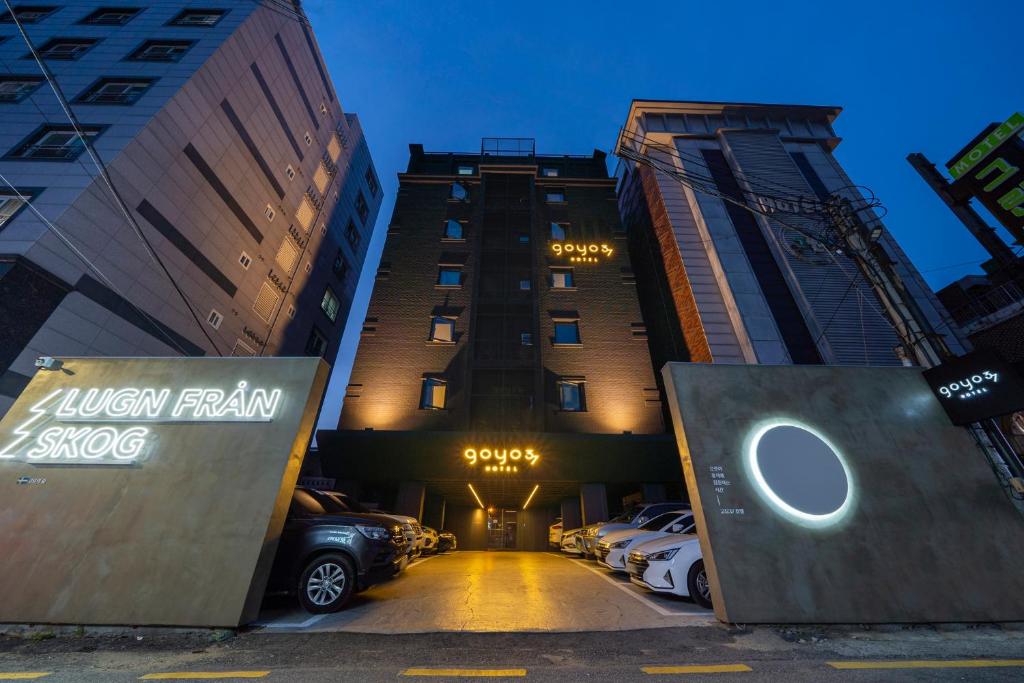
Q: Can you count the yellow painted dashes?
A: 5